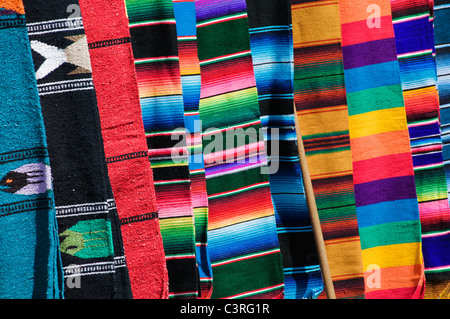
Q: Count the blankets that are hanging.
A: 11